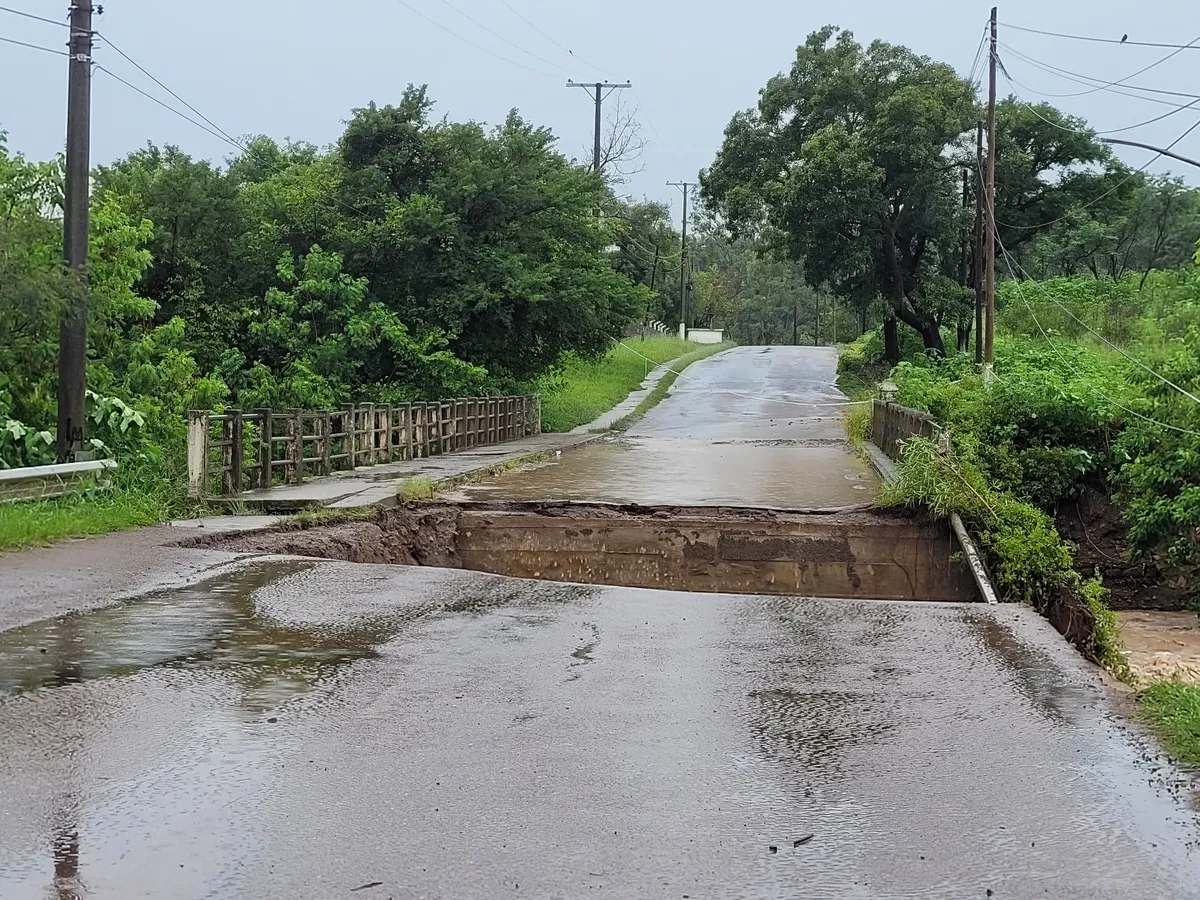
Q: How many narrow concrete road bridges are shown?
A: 1